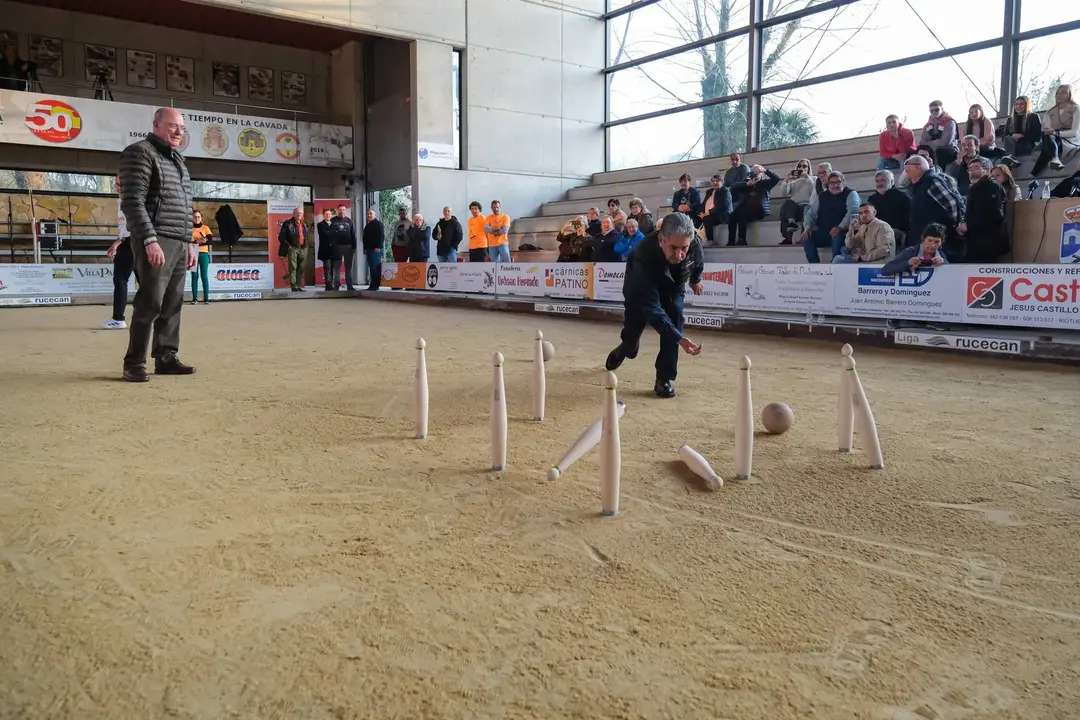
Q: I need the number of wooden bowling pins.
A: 9